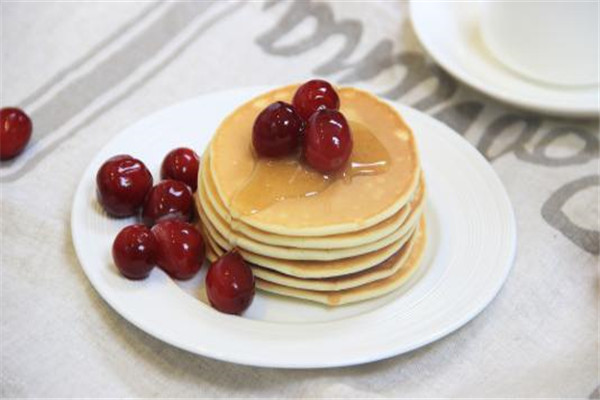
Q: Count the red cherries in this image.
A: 10